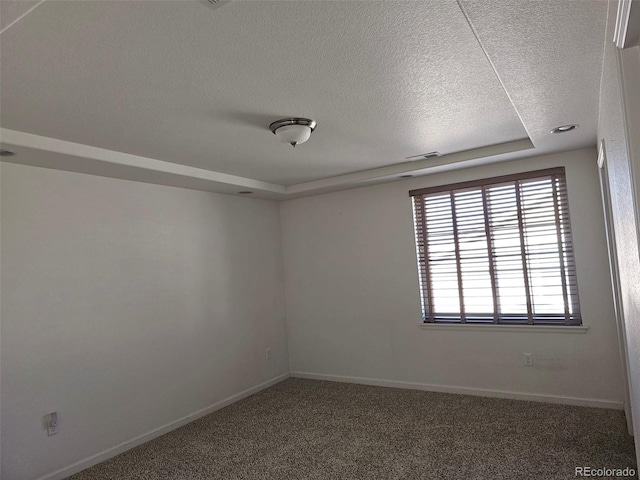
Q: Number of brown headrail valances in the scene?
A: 1